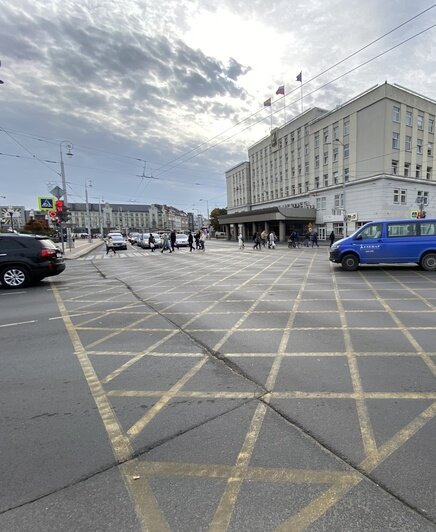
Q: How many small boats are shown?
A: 0